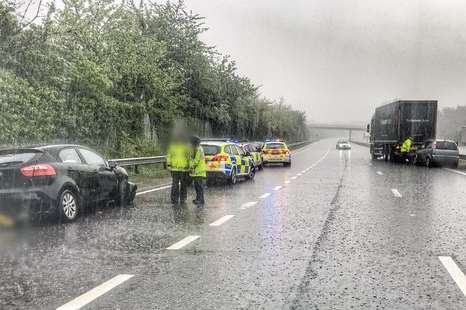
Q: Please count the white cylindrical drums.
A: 0